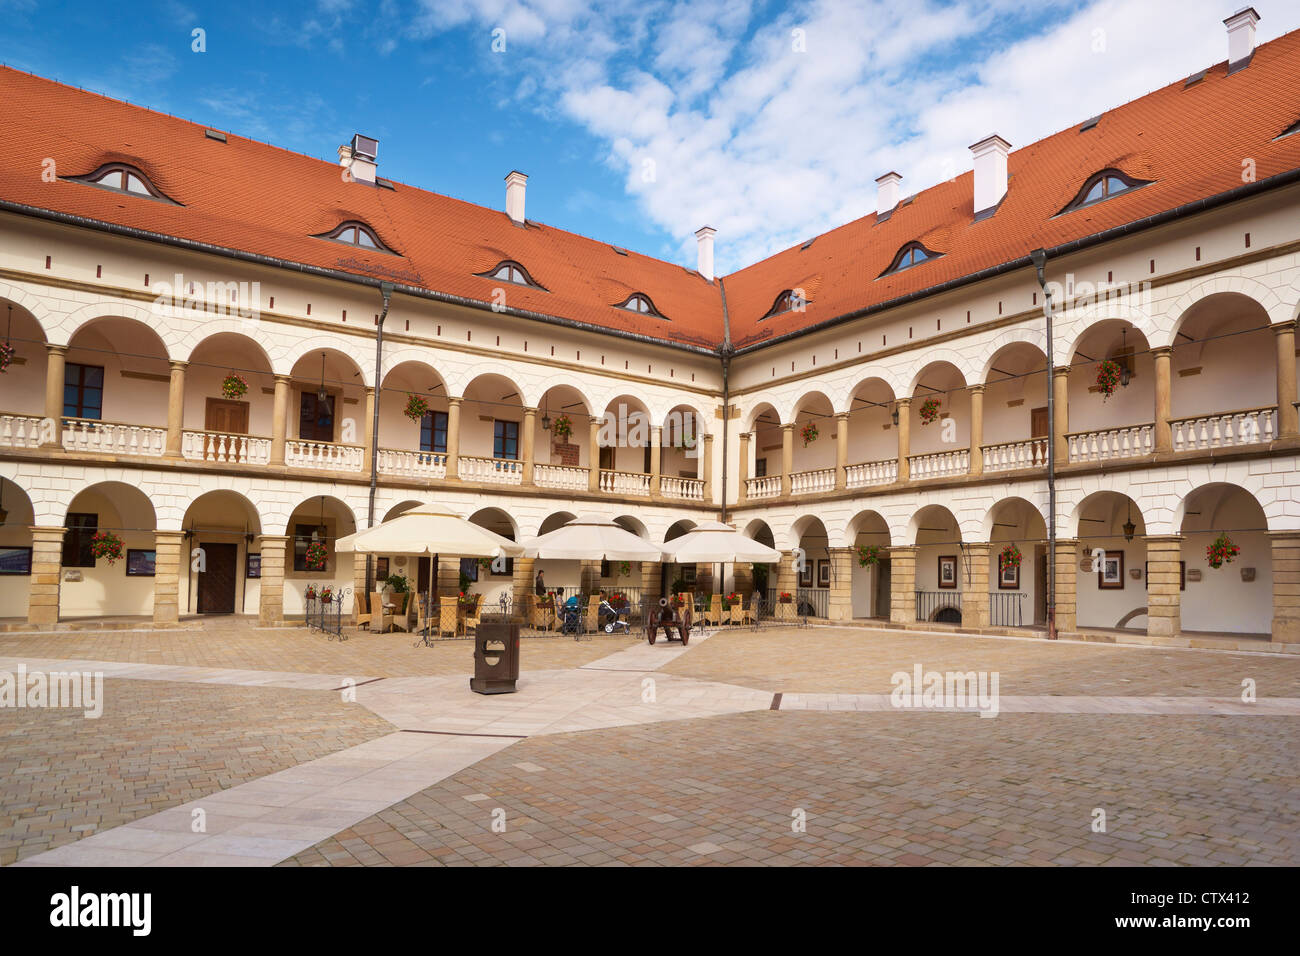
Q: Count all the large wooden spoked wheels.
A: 2